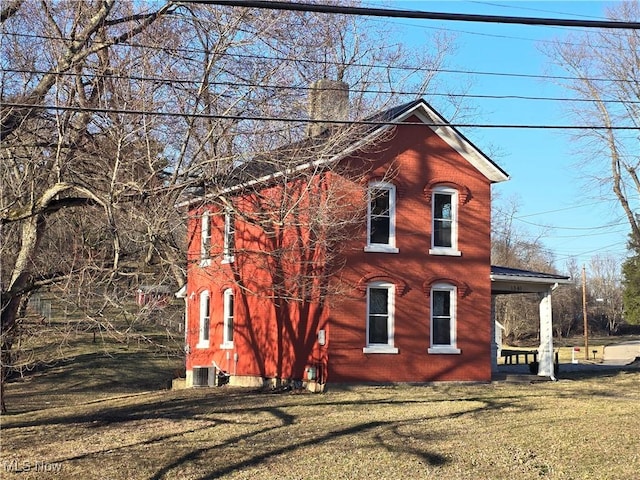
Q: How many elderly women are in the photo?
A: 0